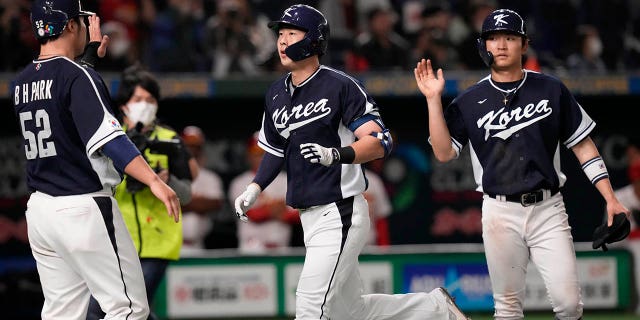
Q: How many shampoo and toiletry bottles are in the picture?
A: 0